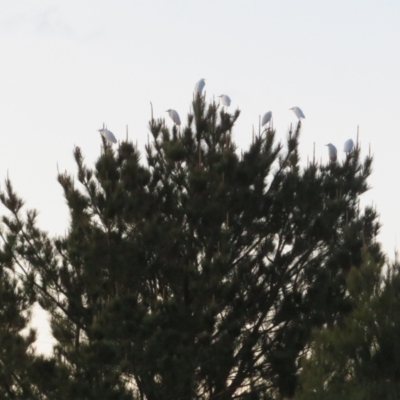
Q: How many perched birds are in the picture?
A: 8